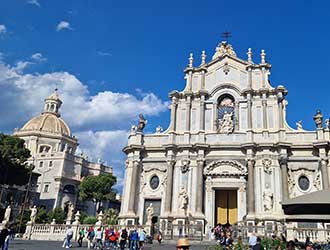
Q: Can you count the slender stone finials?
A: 4